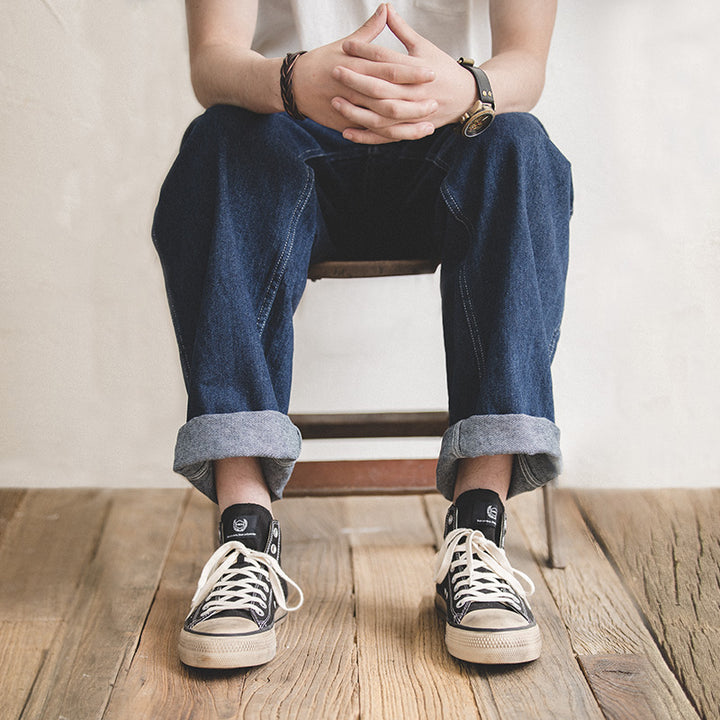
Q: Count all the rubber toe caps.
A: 2